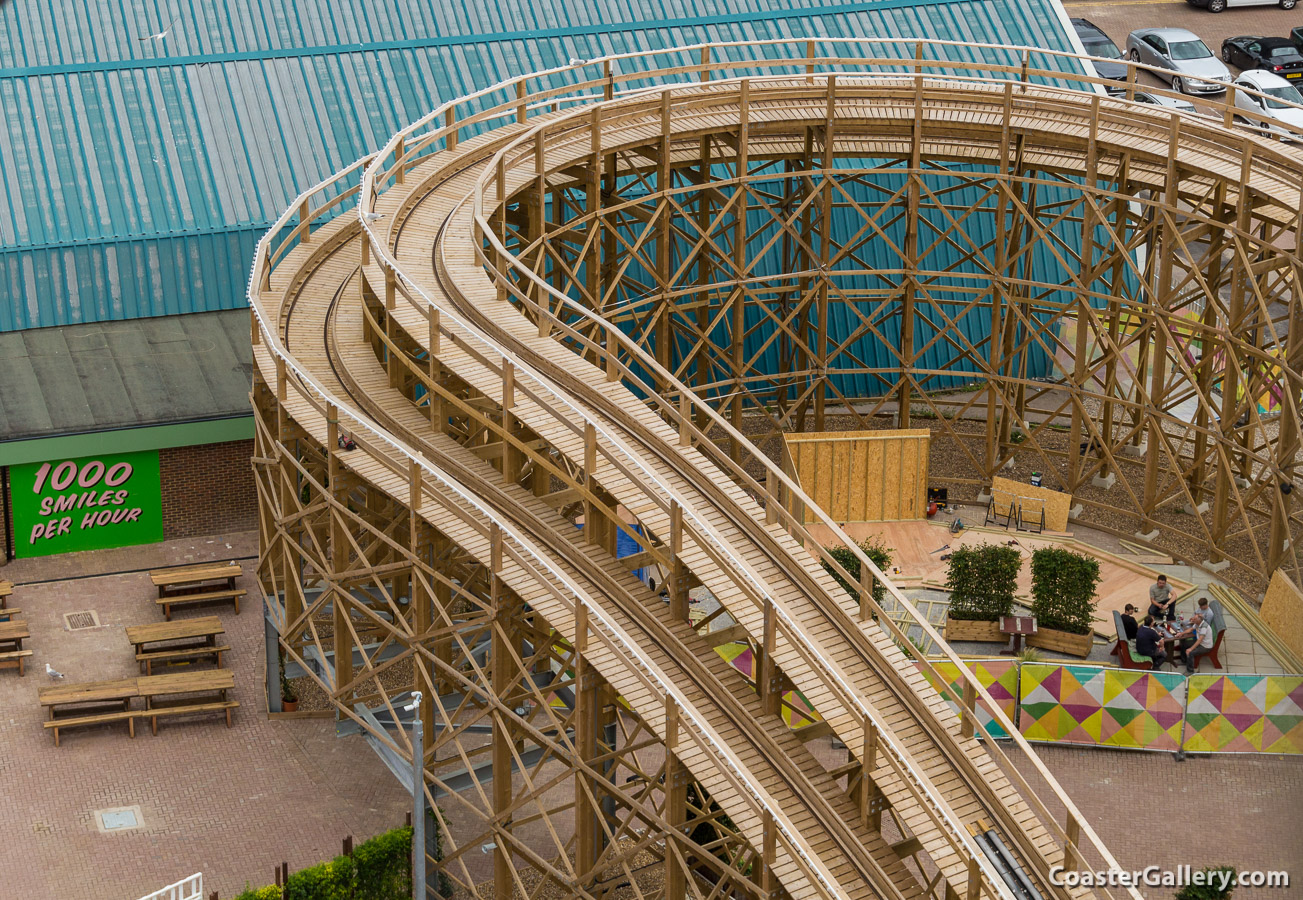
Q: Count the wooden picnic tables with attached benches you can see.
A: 6